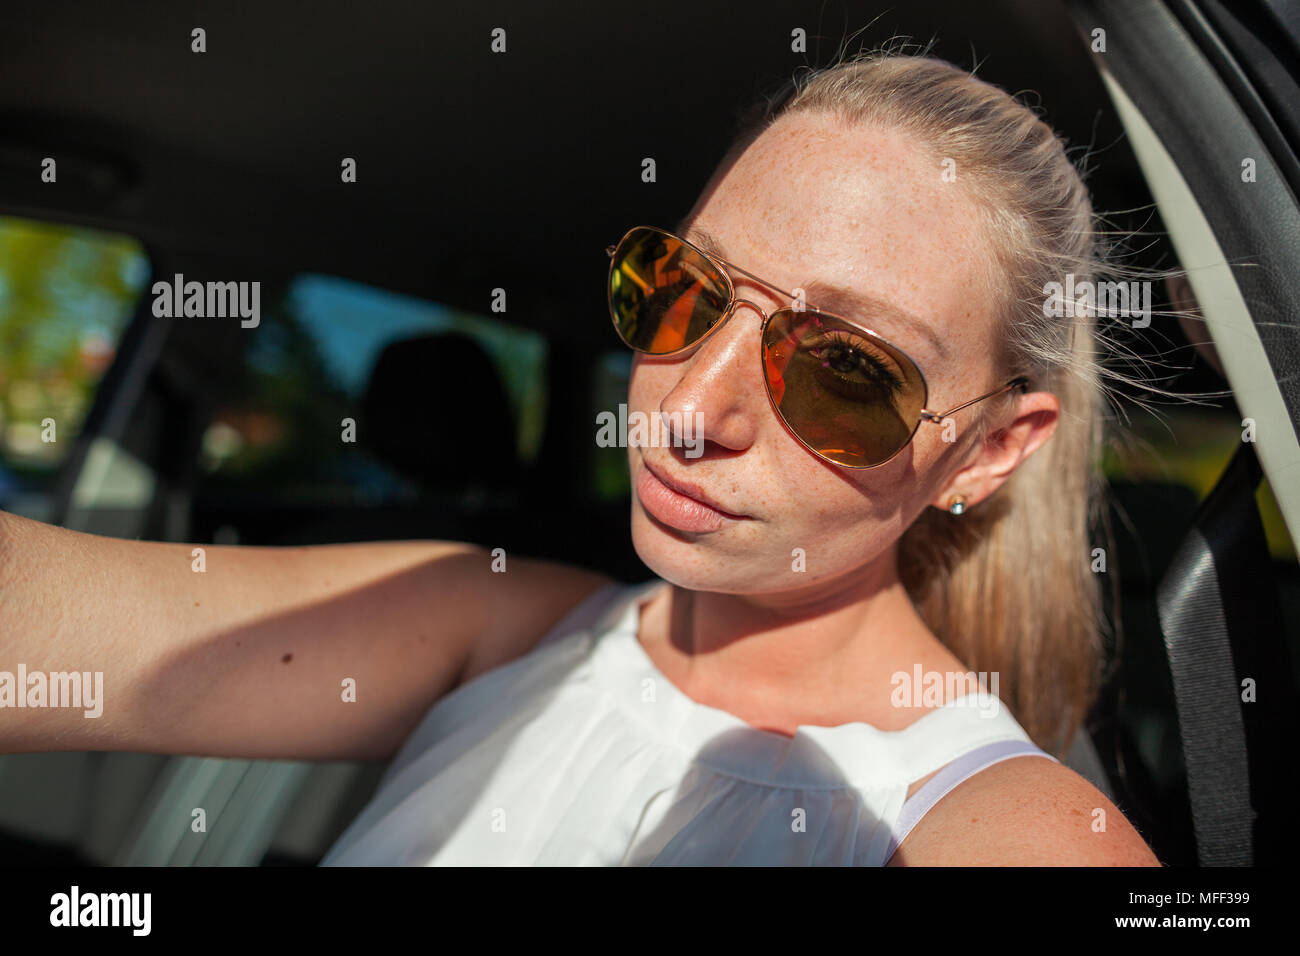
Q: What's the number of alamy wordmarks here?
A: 6